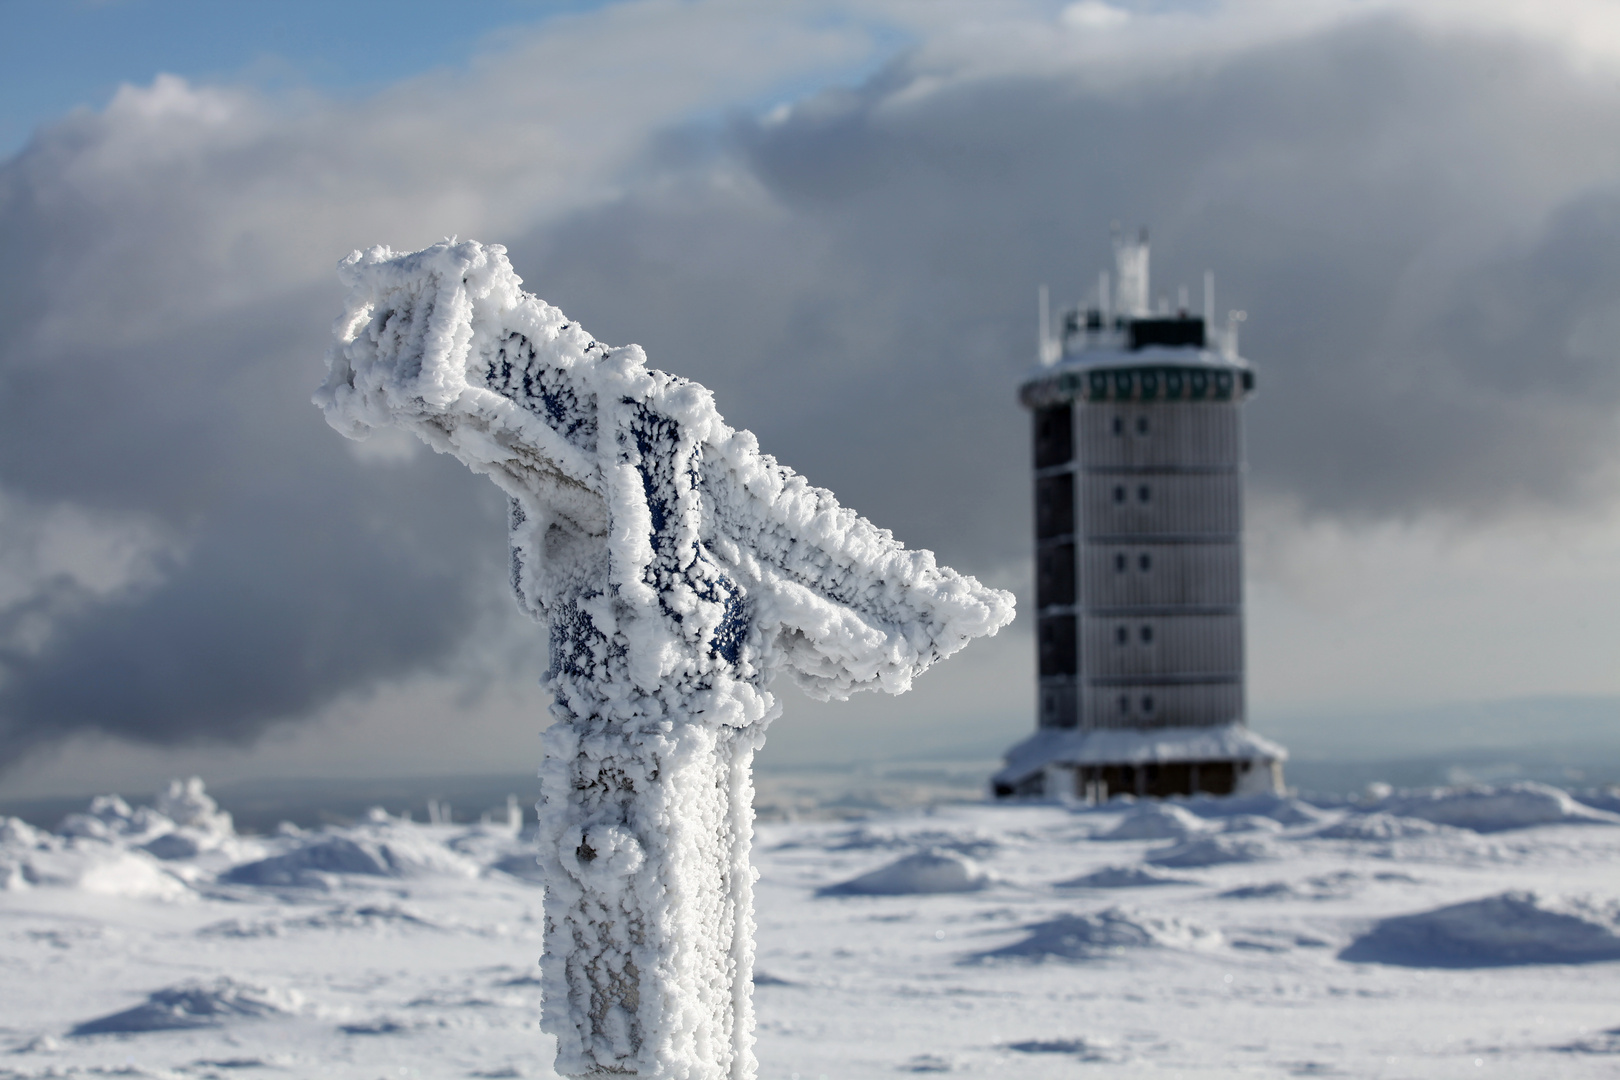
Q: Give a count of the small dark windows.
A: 10